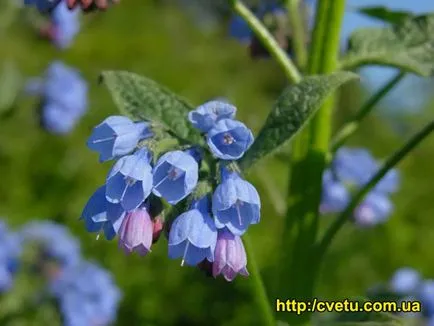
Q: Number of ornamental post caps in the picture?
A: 0